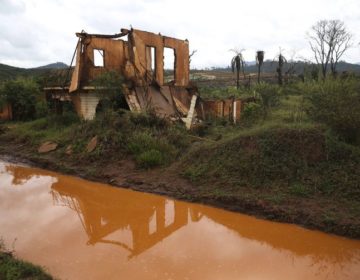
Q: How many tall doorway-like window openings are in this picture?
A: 2